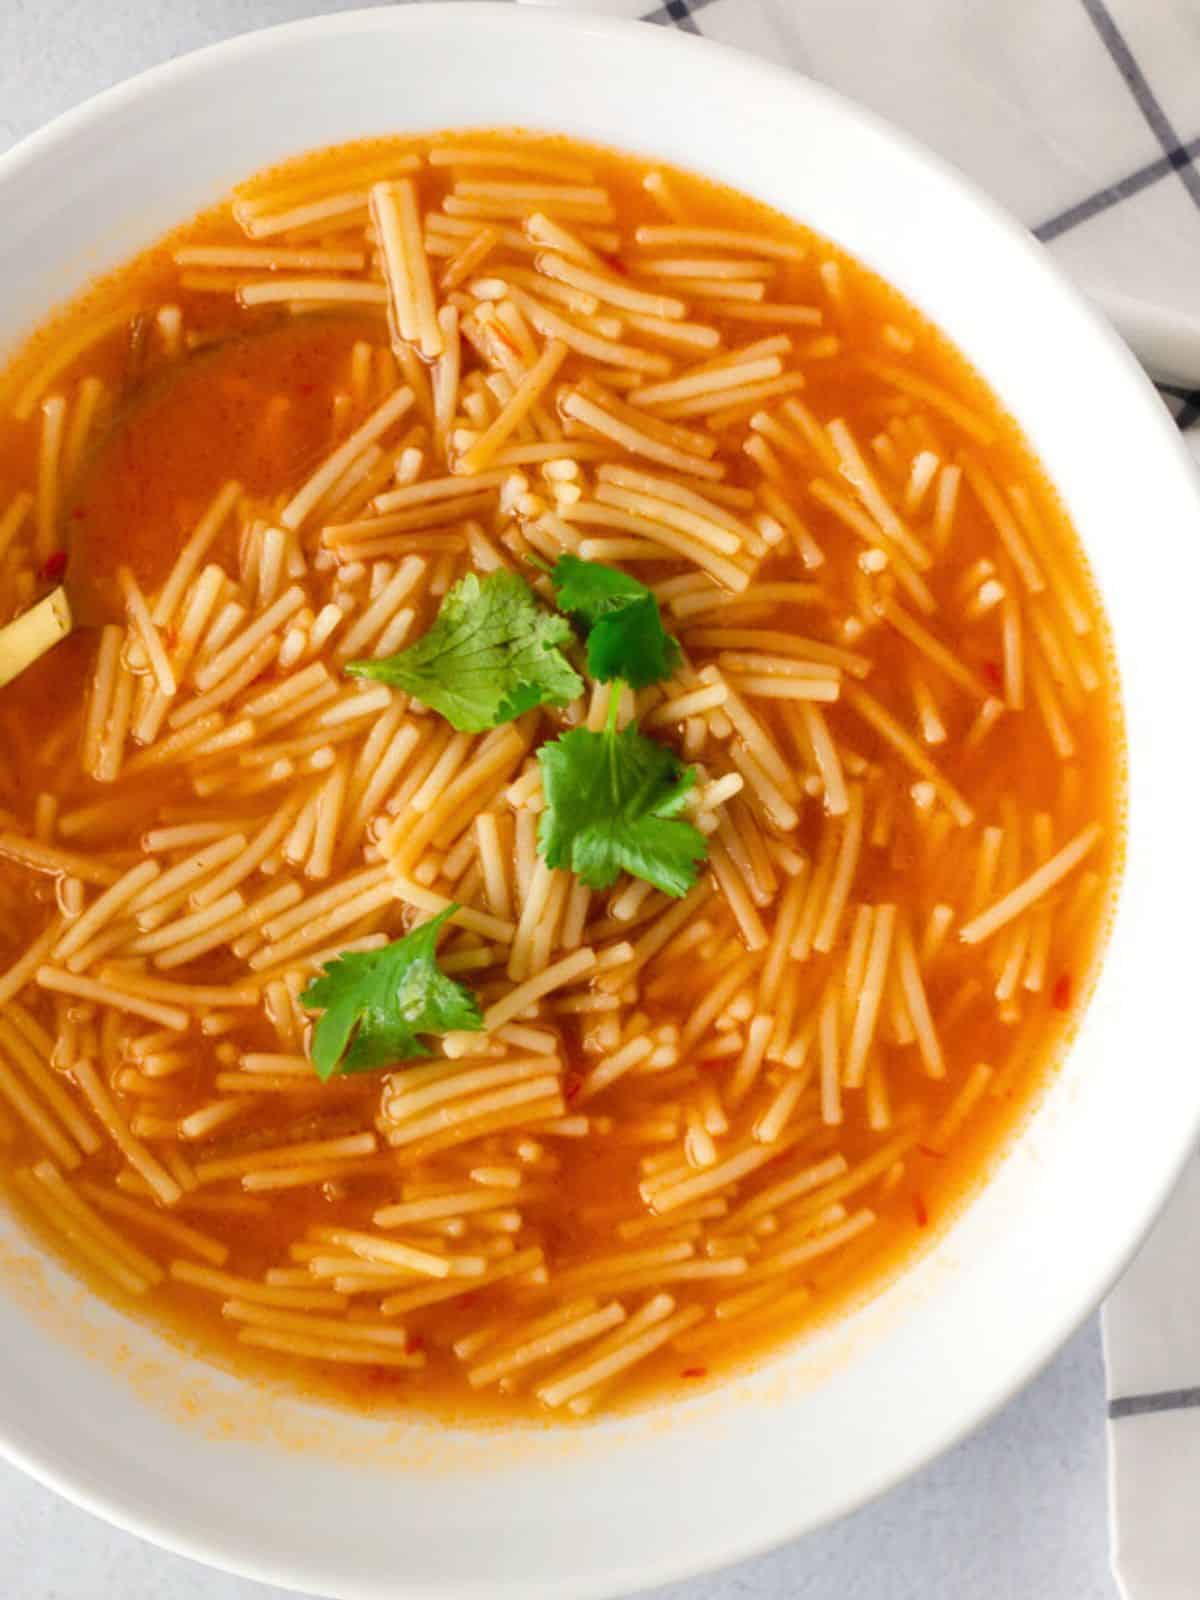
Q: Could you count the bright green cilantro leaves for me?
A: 4